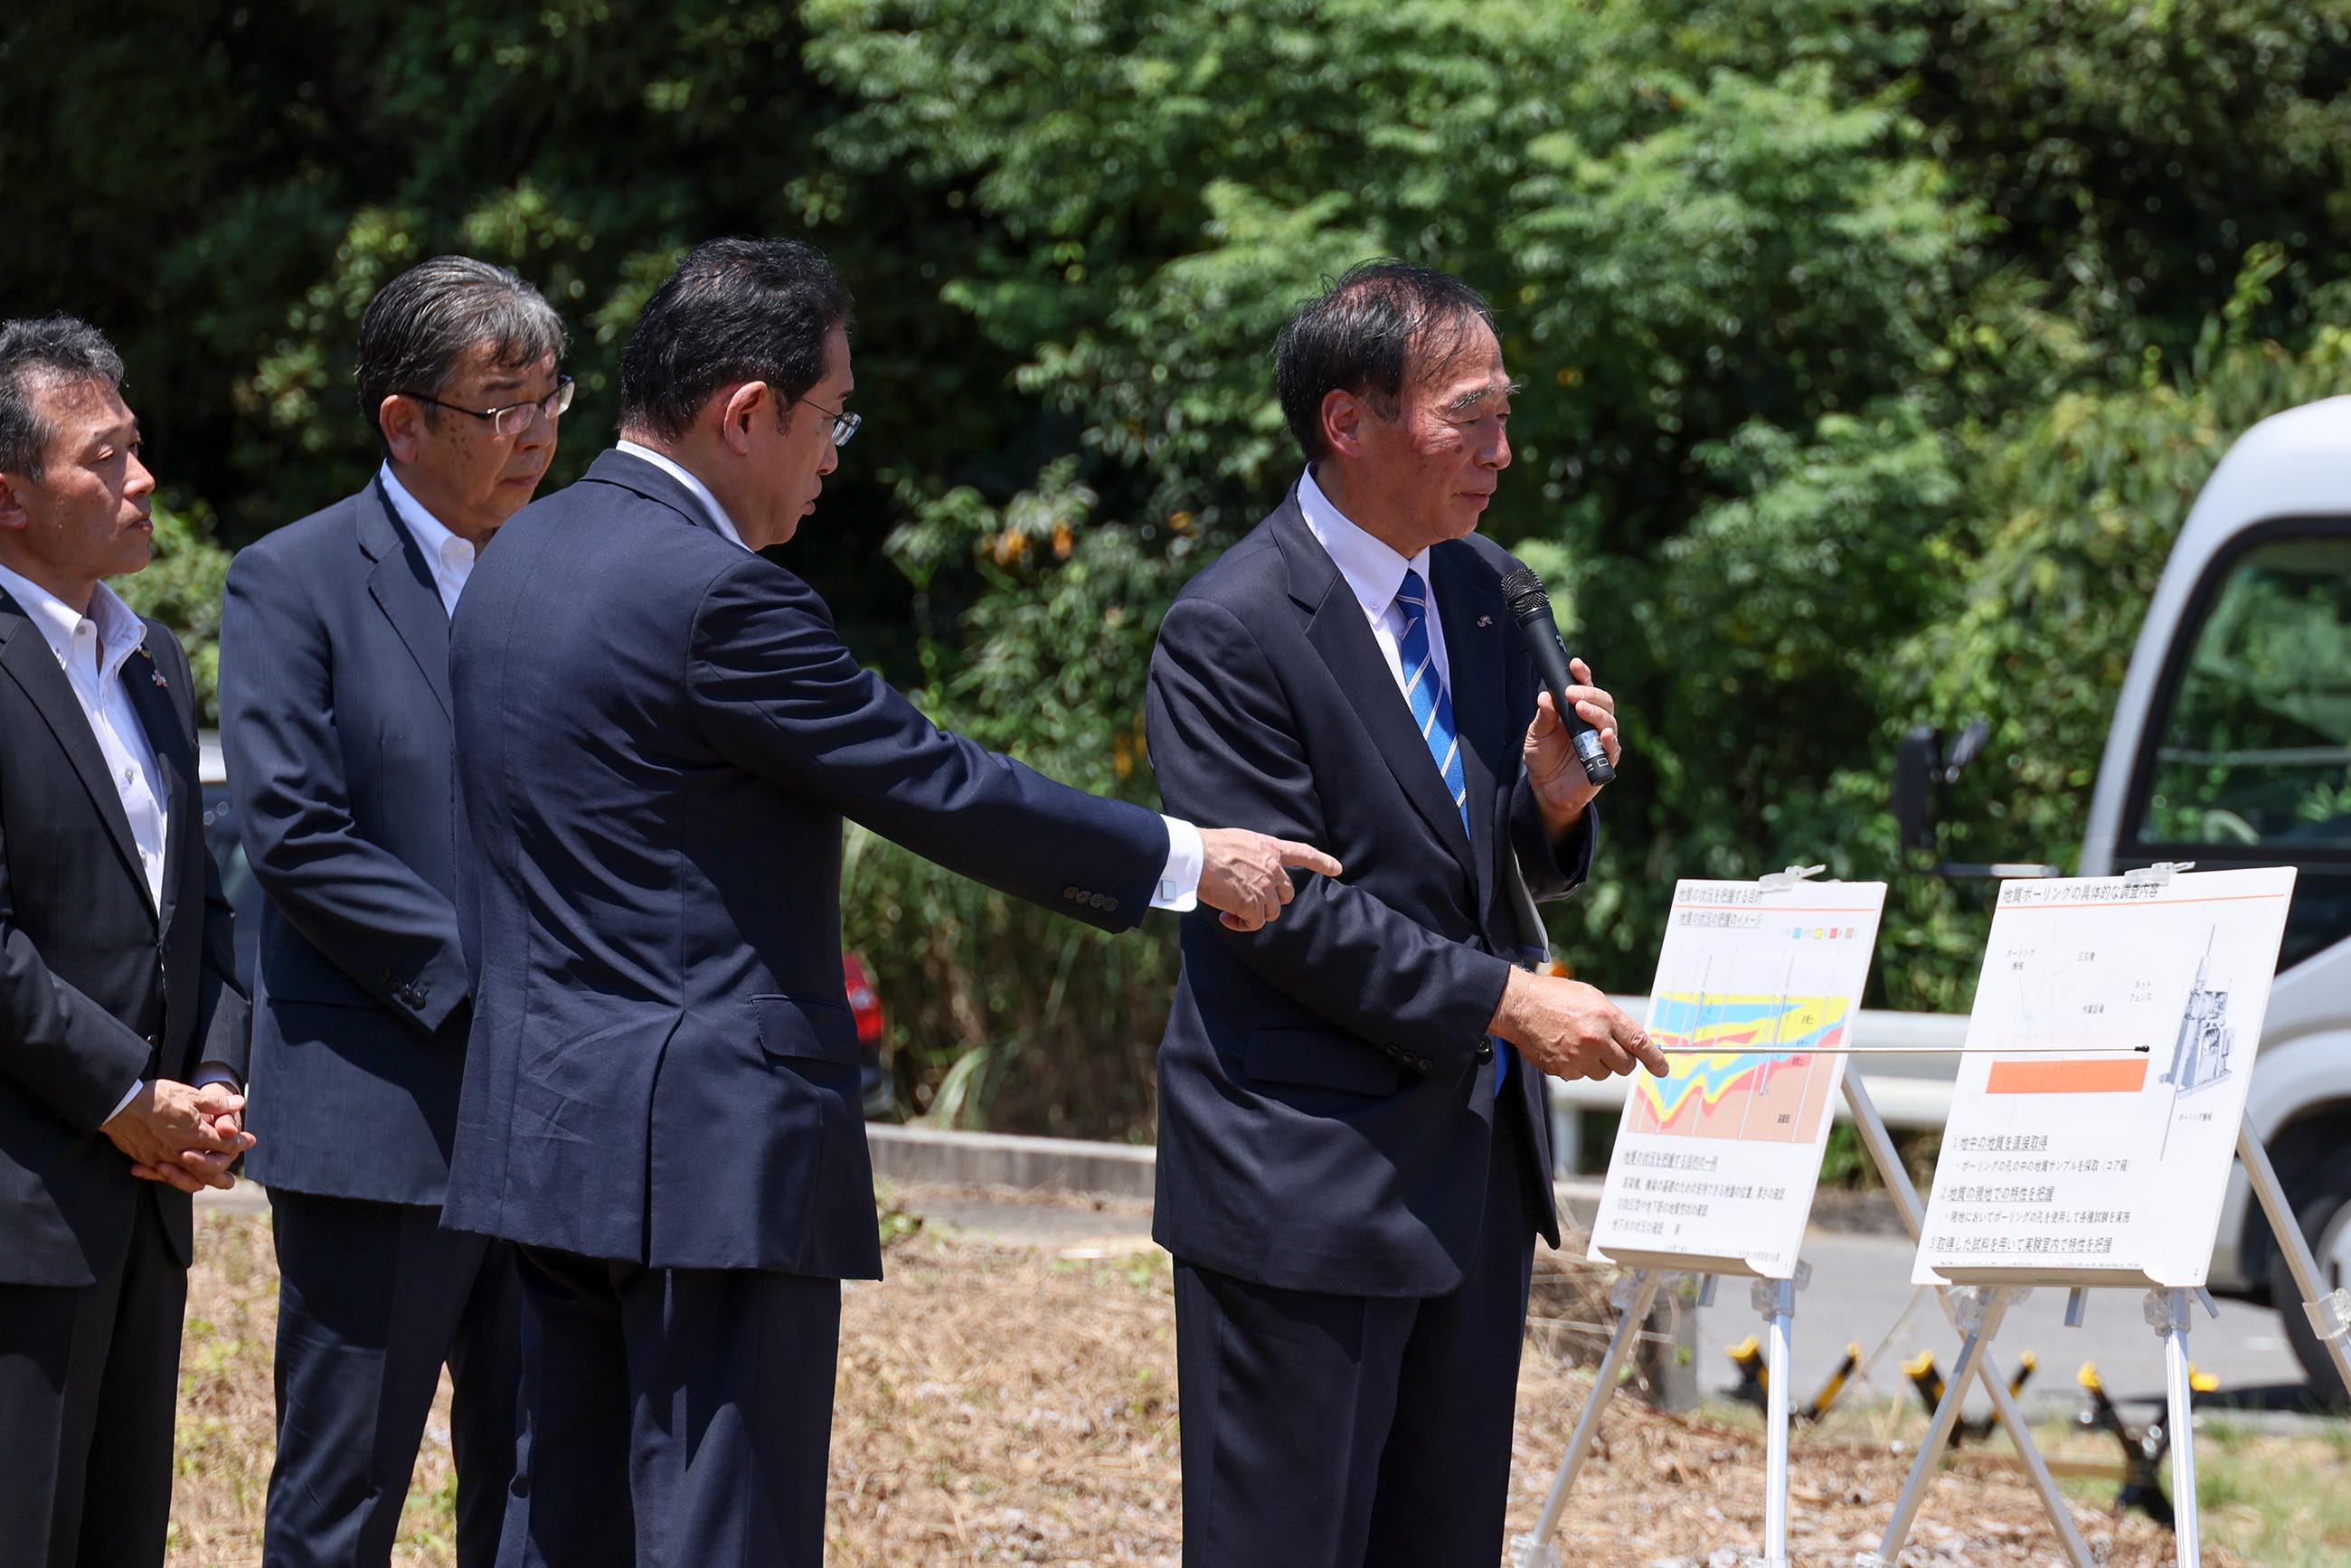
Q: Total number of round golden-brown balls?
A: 0